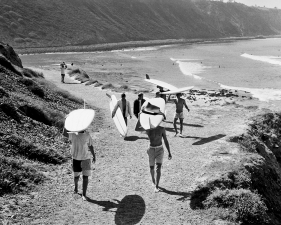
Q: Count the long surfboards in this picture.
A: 5